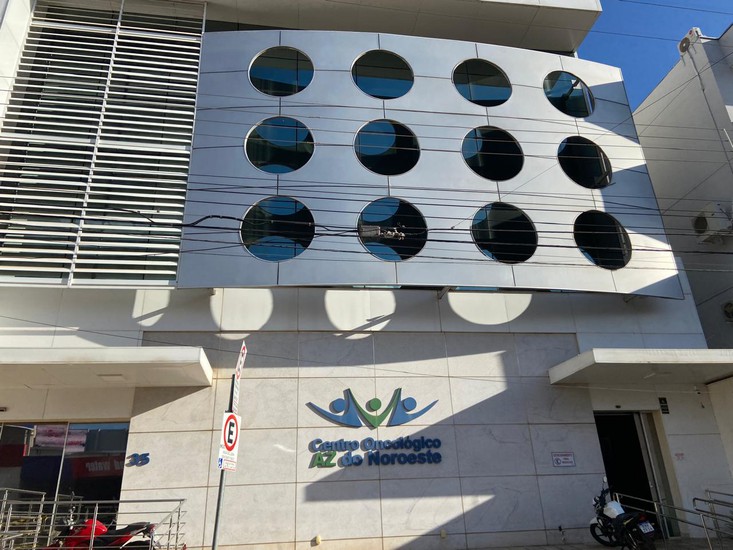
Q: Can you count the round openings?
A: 12